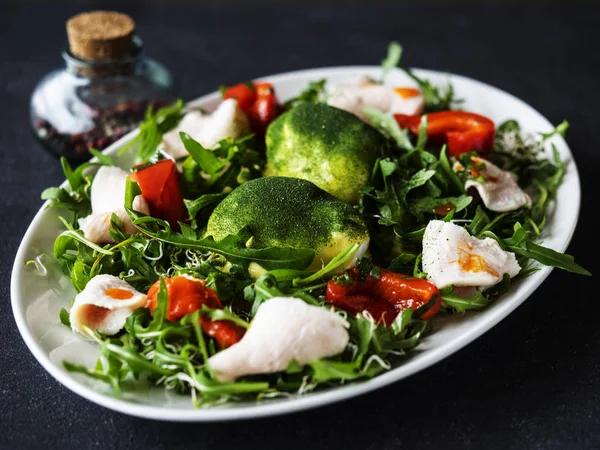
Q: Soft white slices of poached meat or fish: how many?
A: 7